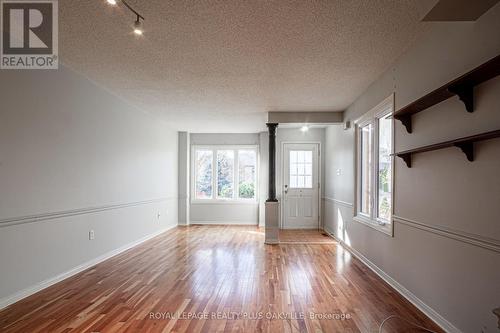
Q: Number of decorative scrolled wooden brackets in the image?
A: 4